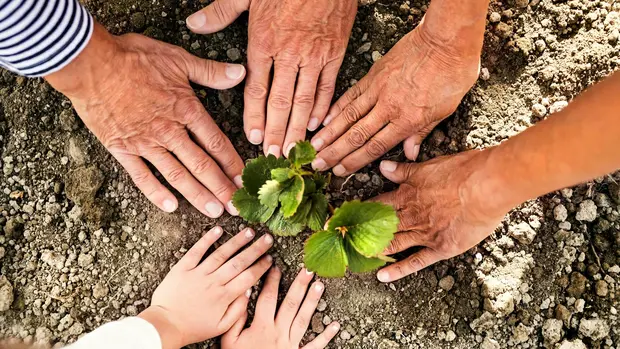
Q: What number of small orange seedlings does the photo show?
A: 0